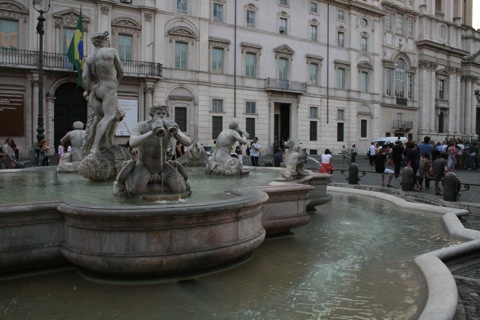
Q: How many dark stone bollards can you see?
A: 3